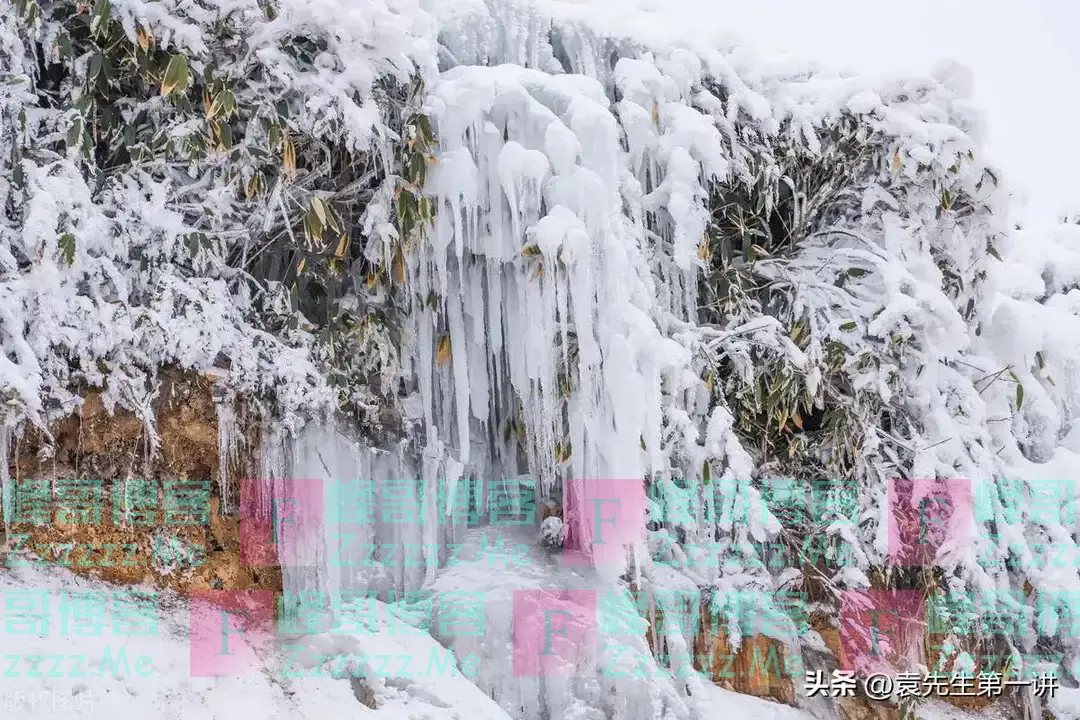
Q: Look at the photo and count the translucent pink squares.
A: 6